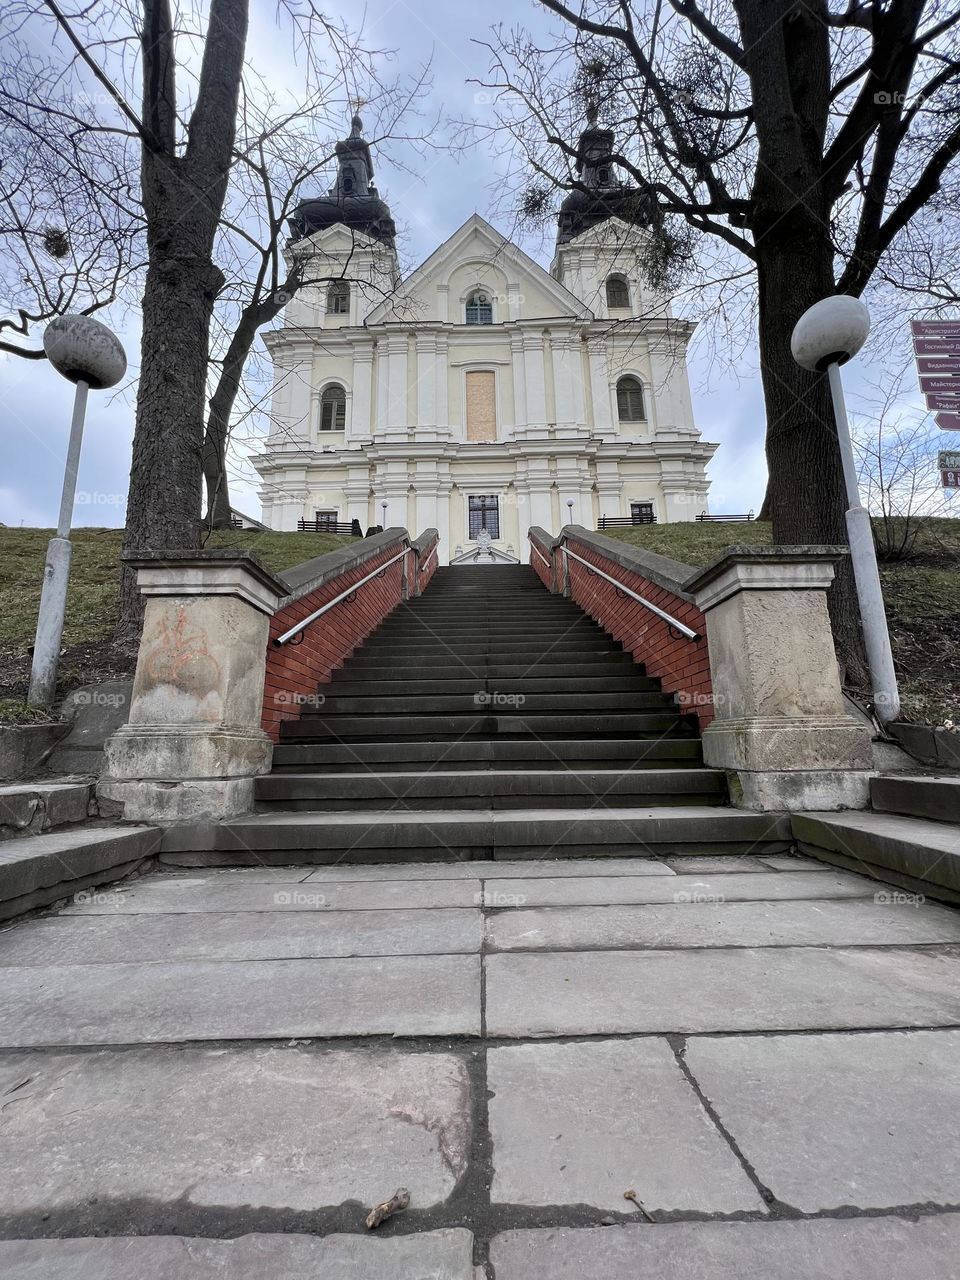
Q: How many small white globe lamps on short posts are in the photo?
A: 2